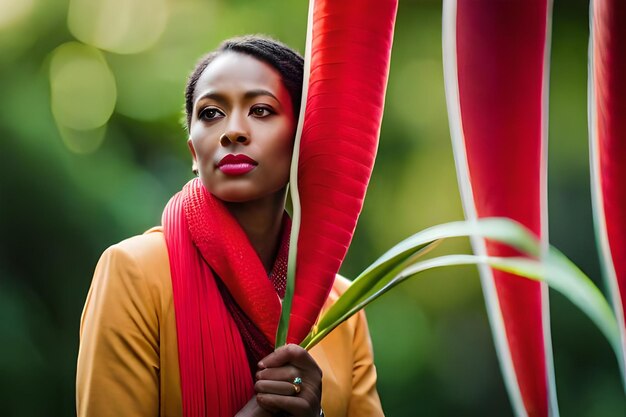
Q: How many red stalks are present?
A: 3